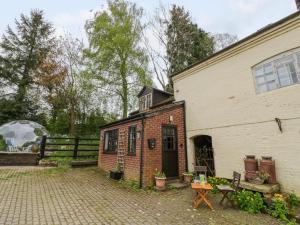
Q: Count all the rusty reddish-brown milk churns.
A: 2